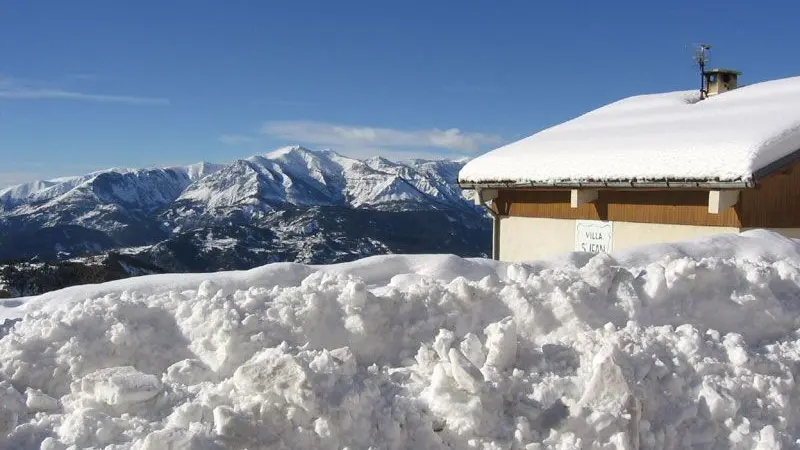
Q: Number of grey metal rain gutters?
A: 1